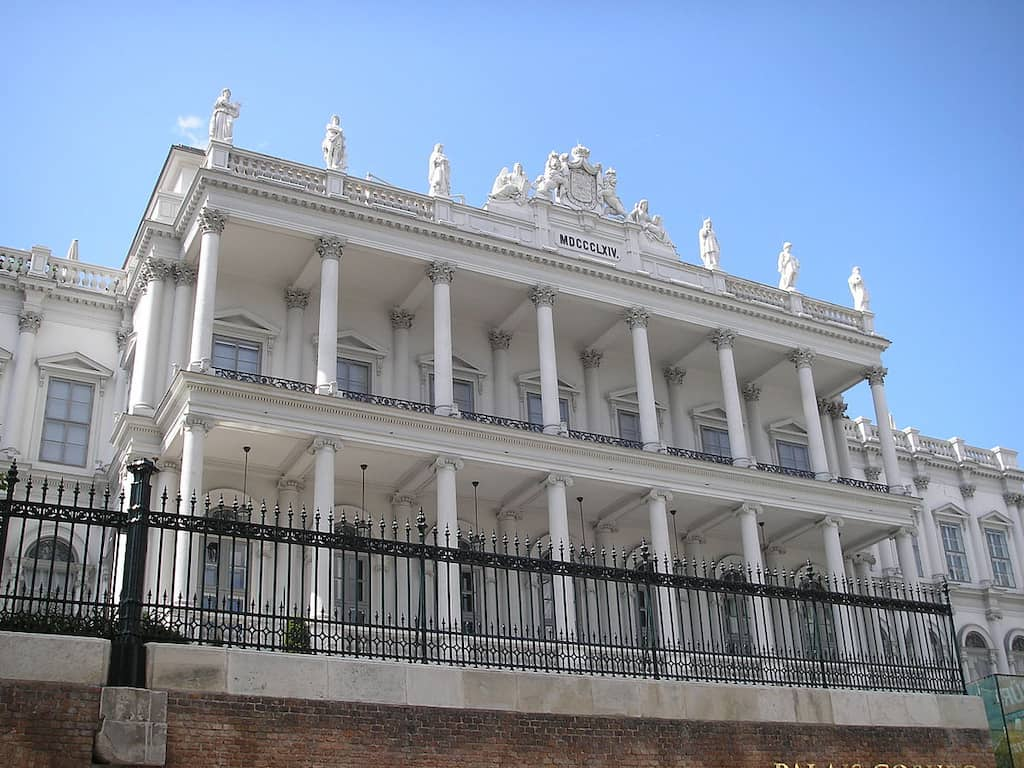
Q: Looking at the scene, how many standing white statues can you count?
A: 6